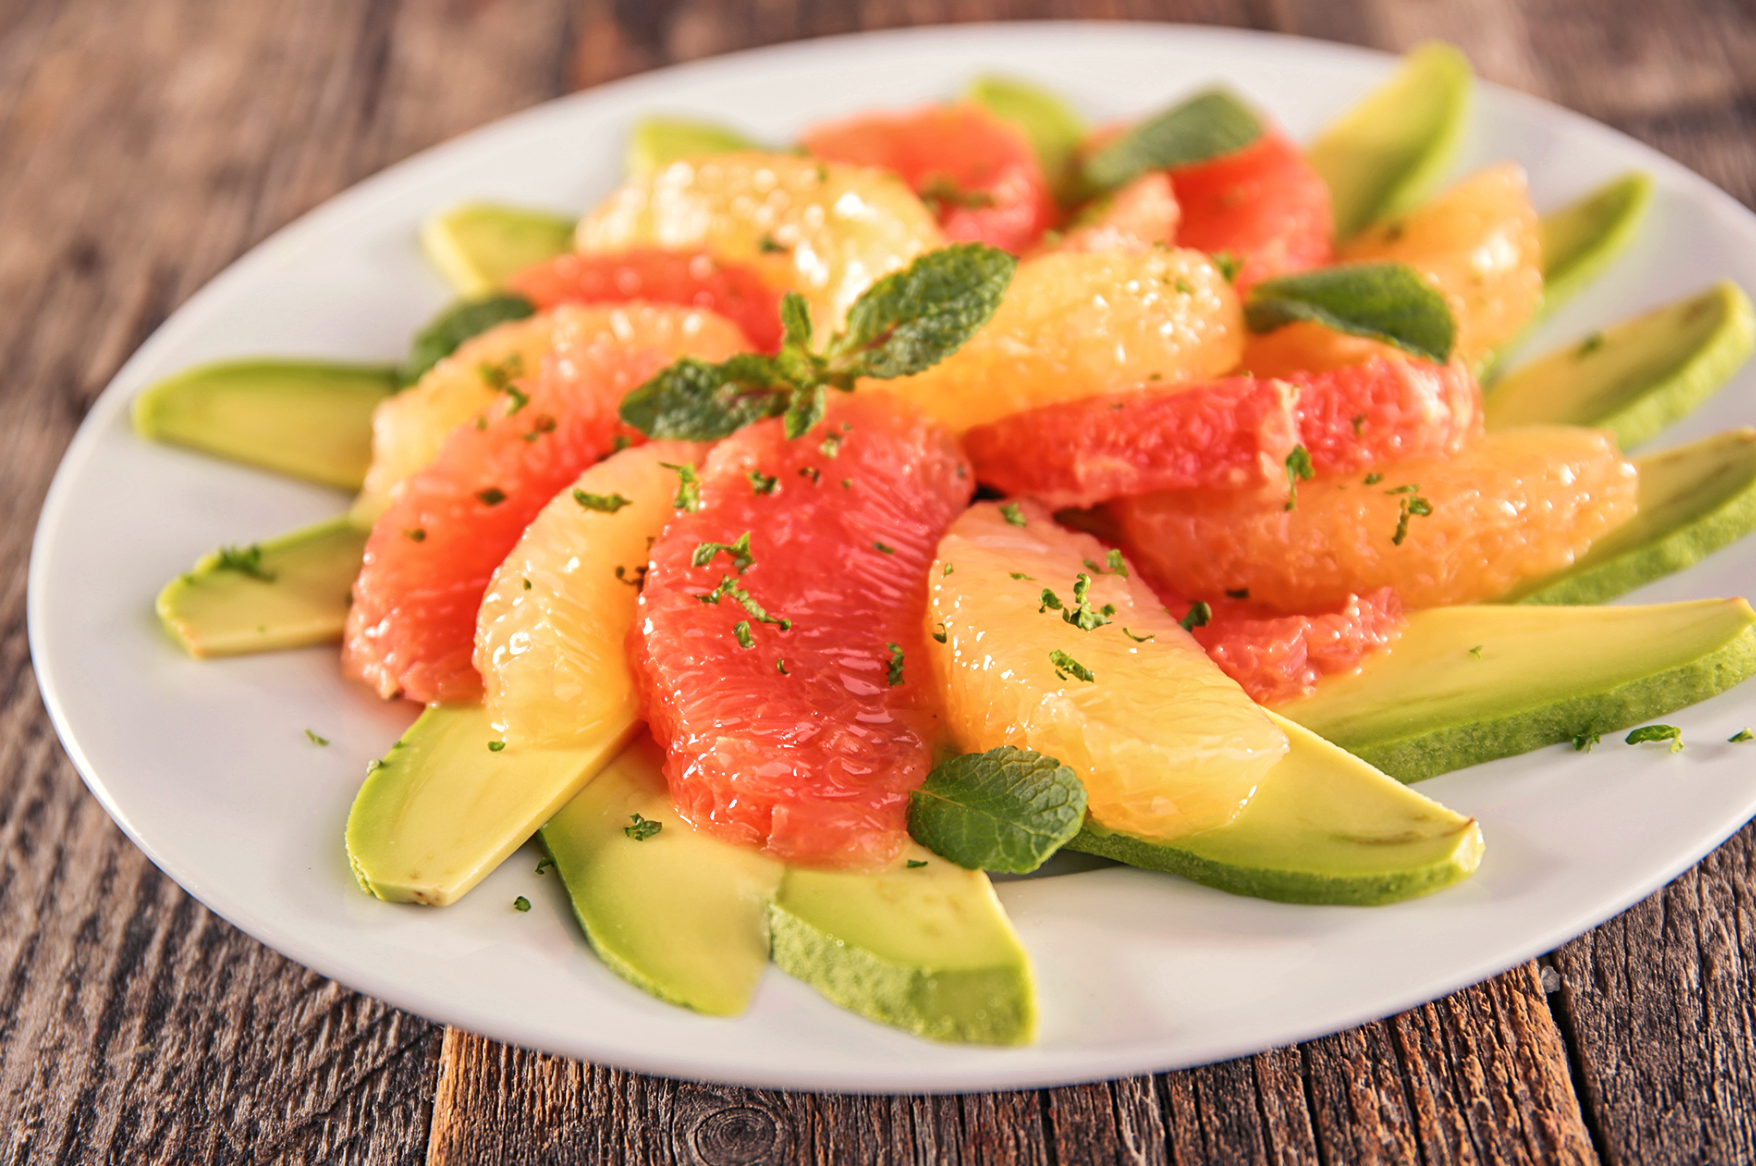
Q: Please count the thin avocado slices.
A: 14